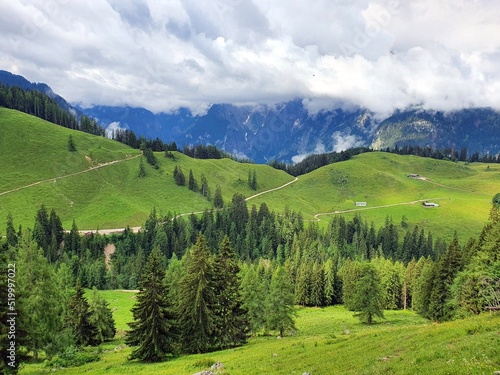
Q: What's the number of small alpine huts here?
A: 3